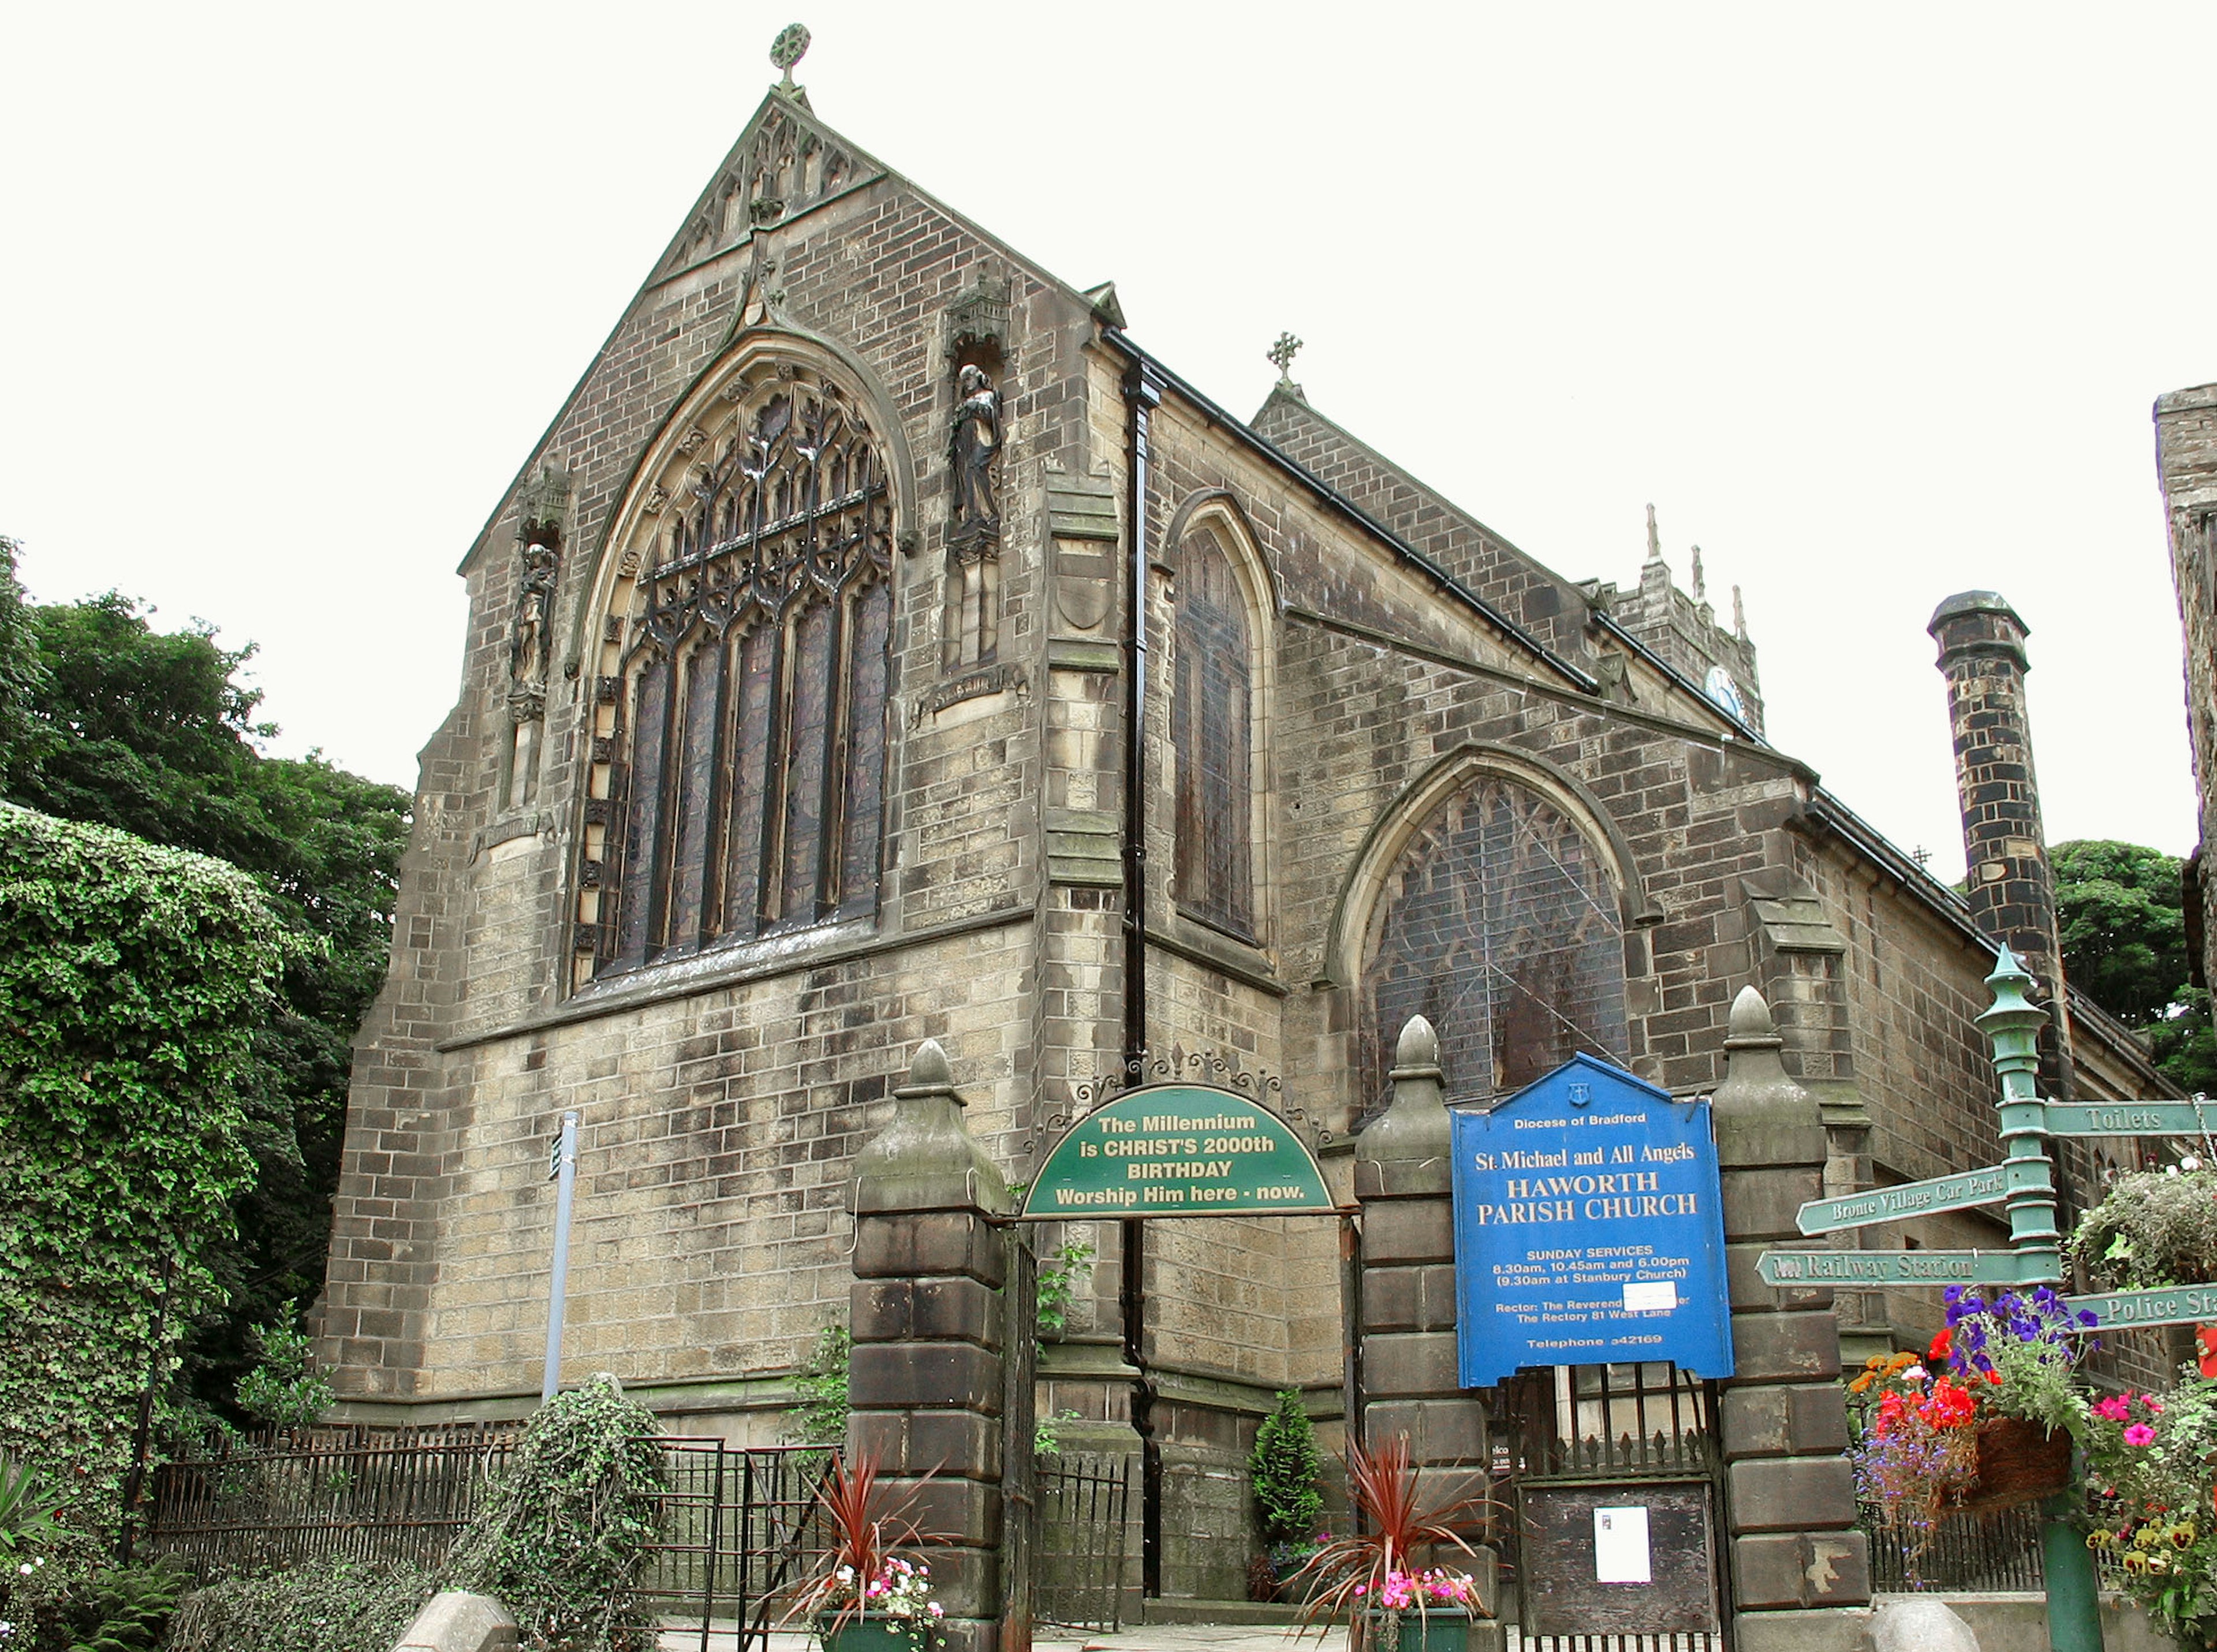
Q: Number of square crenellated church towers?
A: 1